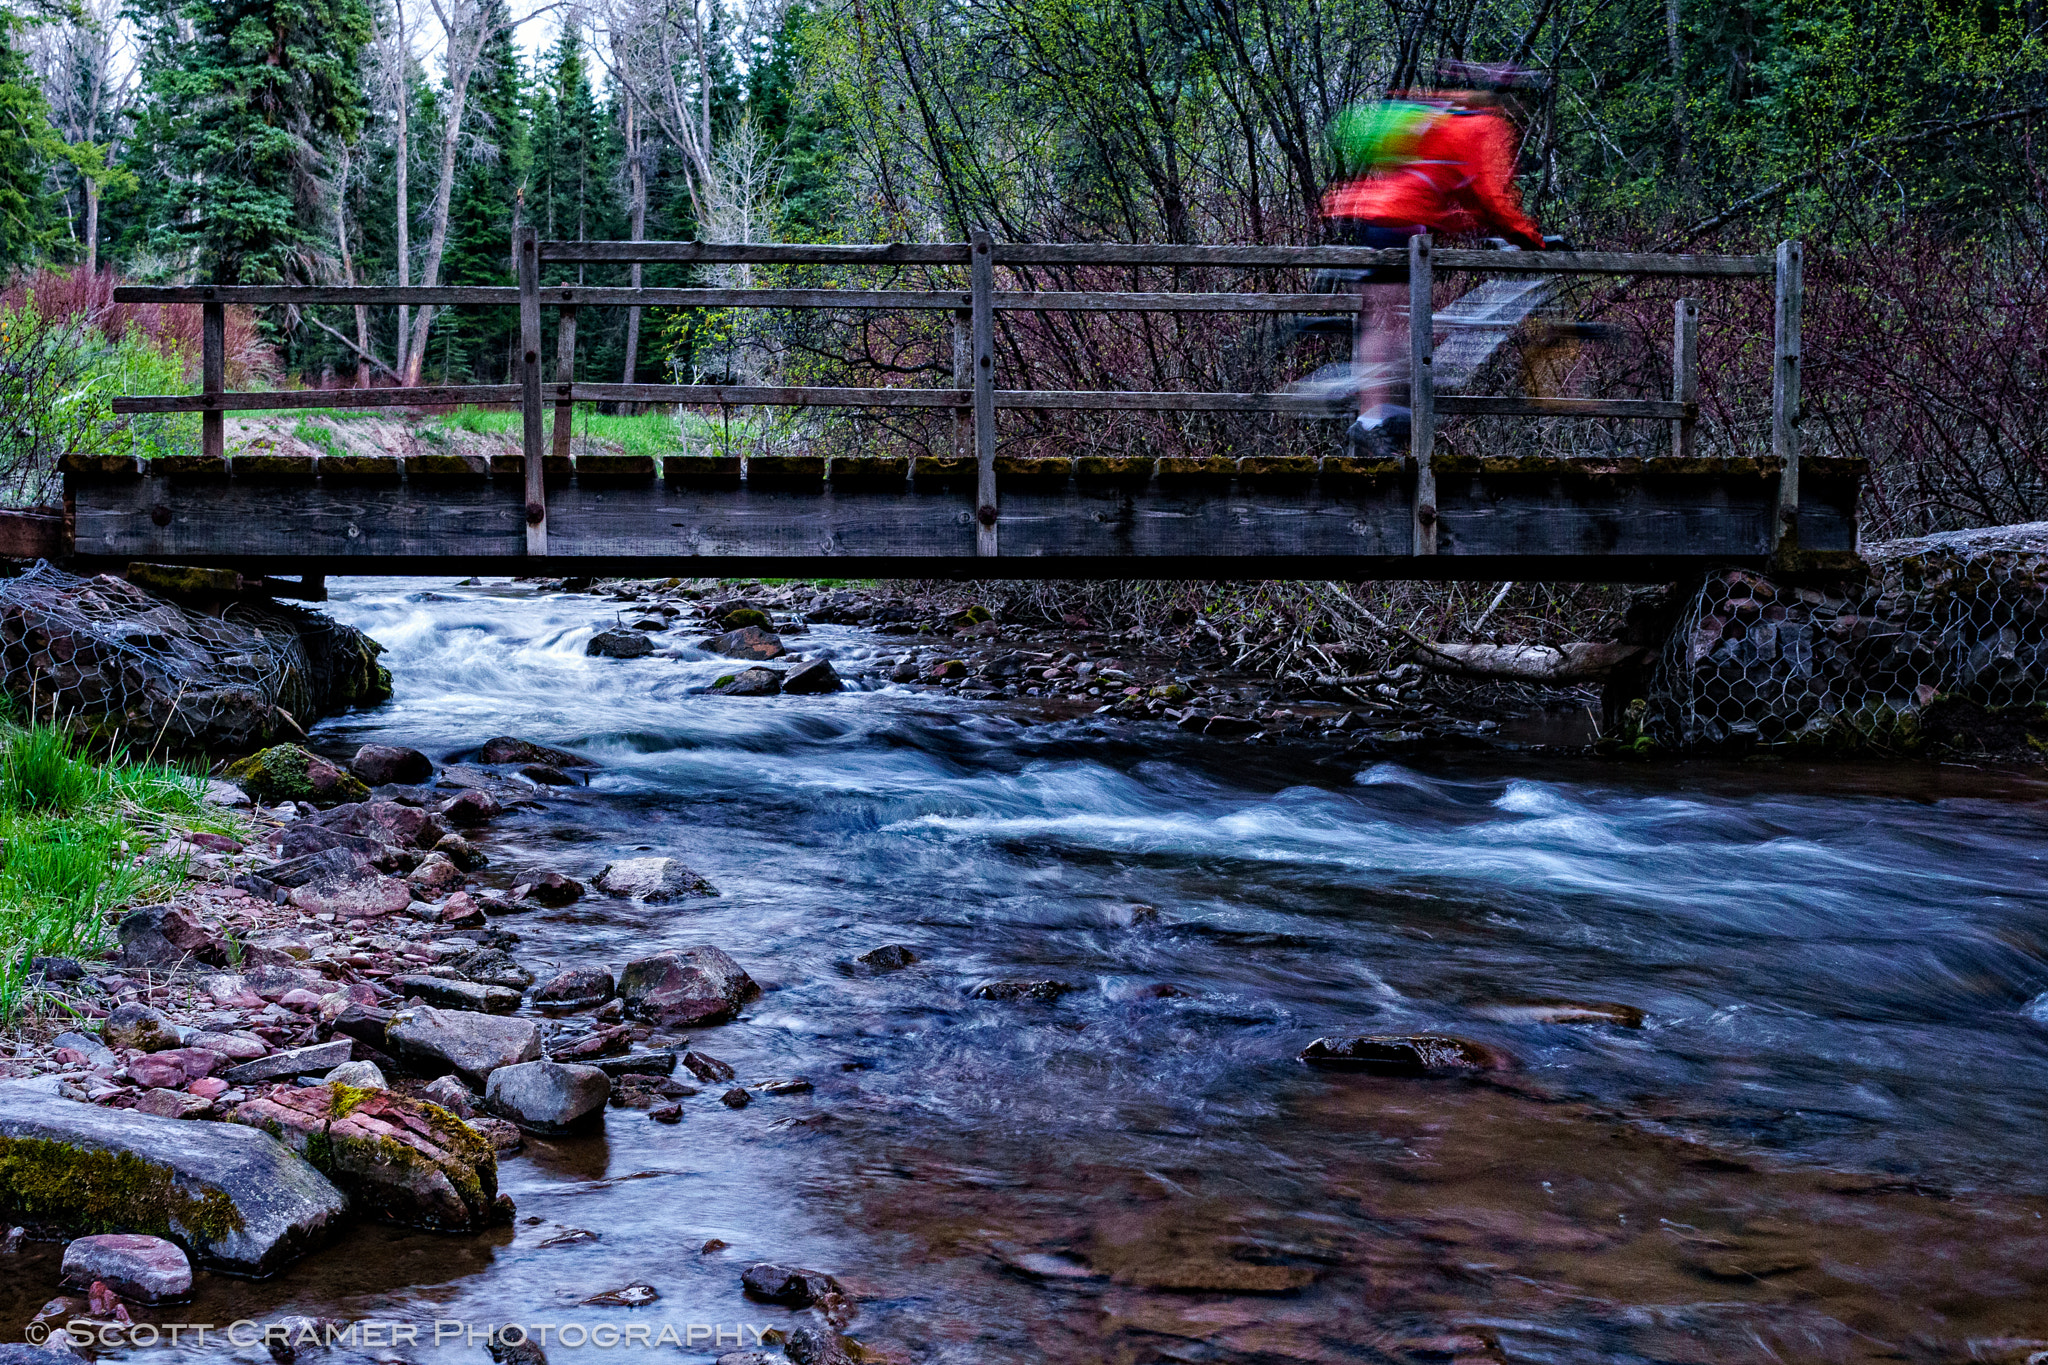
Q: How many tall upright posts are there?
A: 4